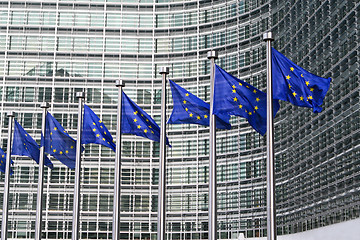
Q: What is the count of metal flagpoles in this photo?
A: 7